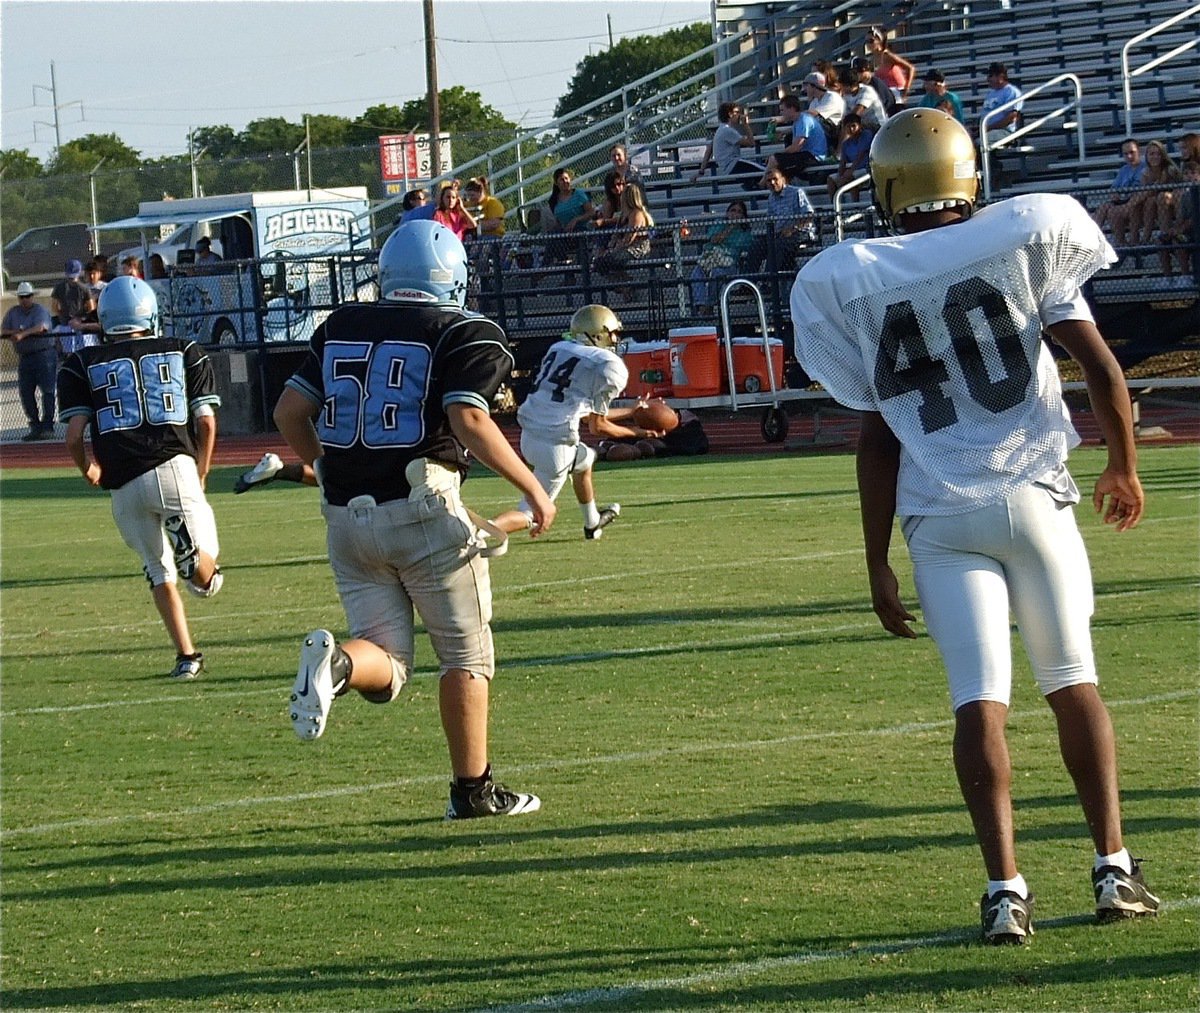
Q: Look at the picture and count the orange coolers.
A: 3